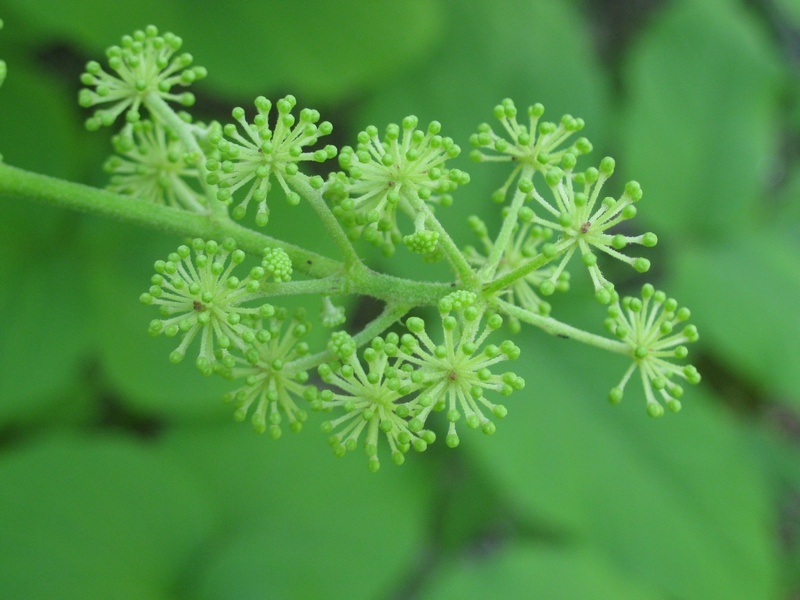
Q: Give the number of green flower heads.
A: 12